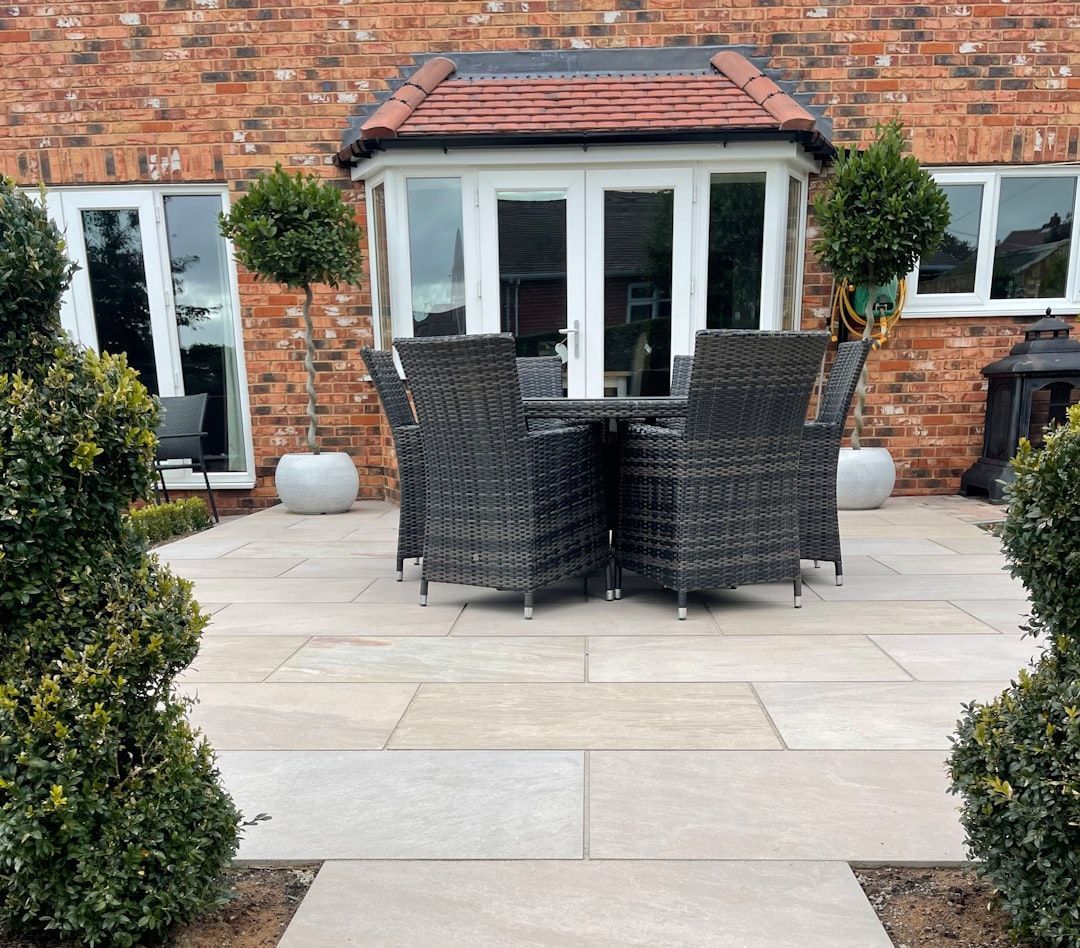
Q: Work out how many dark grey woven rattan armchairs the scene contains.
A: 6